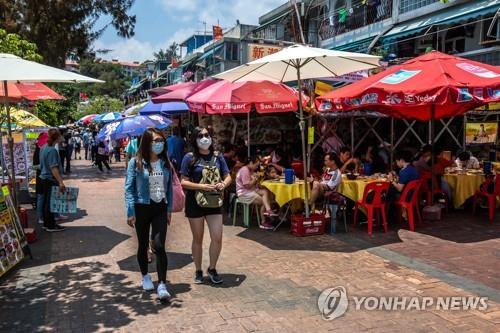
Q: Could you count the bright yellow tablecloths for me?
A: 3